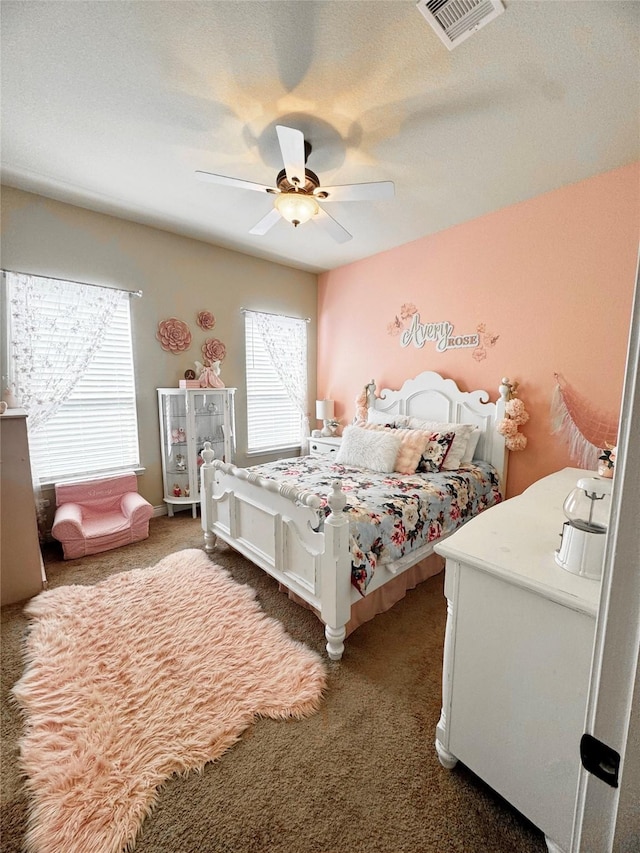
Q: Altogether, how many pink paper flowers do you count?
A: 3